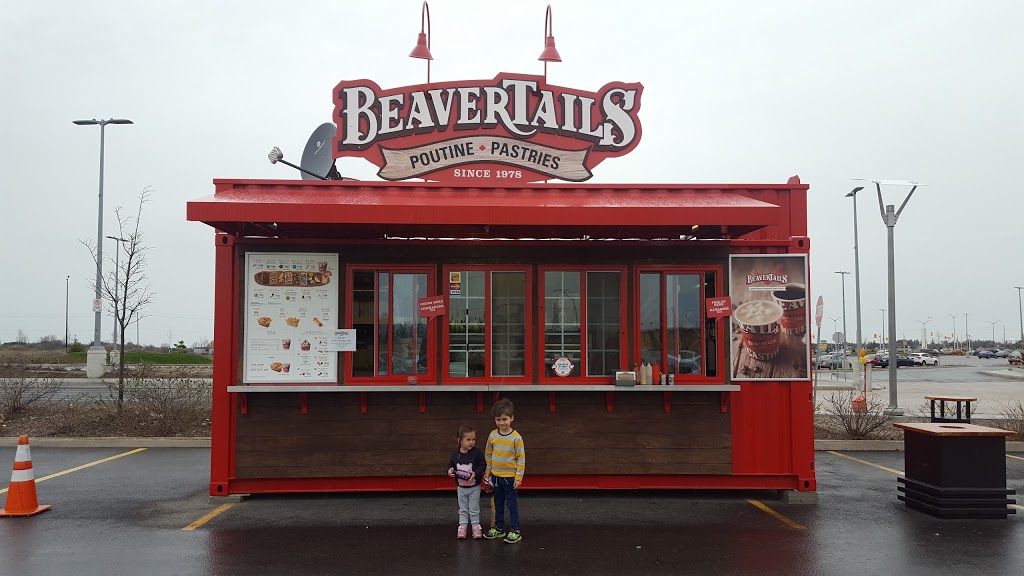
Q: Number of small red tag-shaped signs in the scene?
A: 2